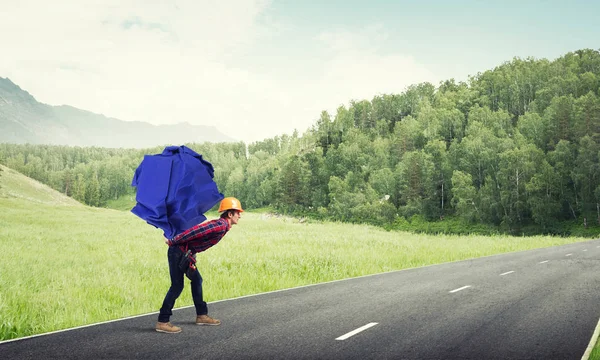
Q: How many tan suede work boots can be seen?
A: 2